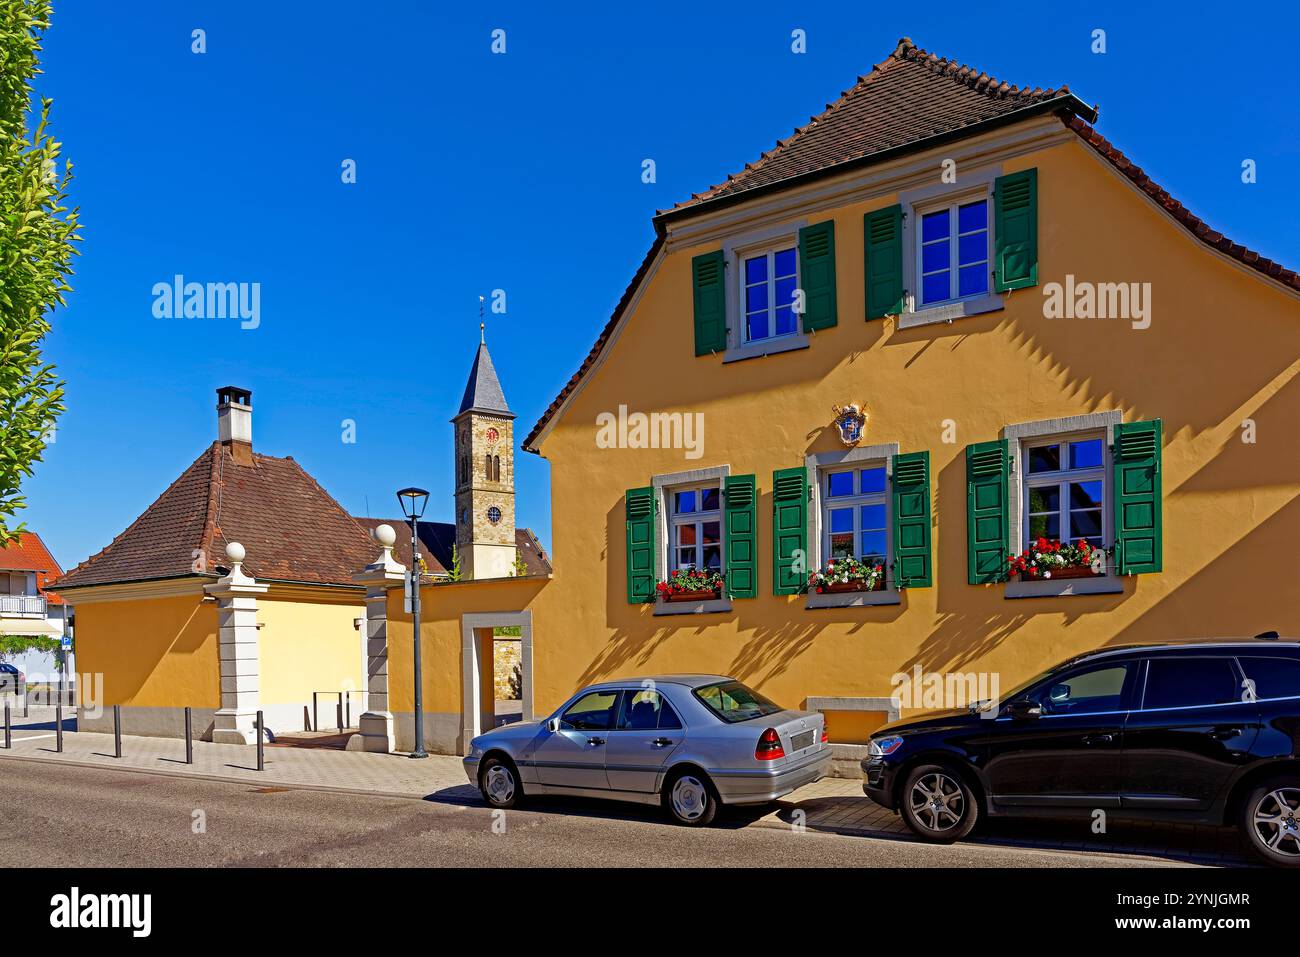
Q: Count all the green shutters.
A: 10